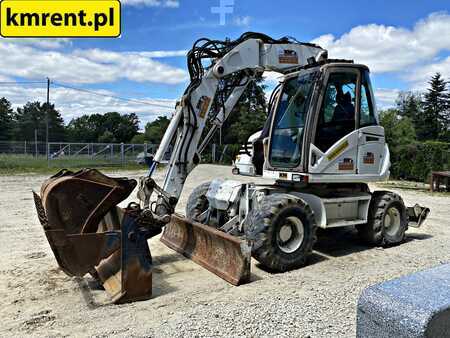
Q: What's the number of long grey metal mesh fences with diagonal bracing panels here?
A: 1